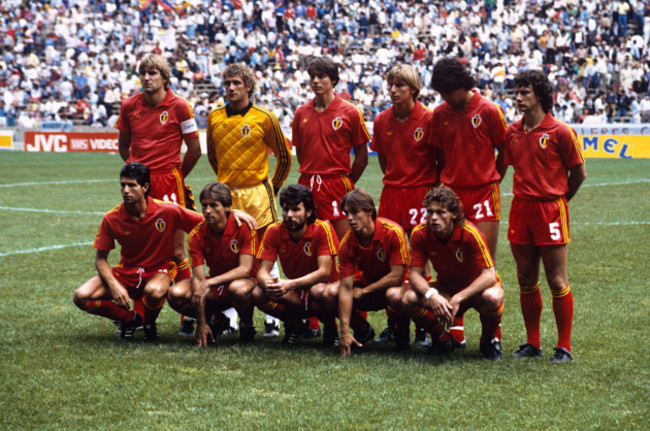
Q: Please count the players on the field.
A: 11